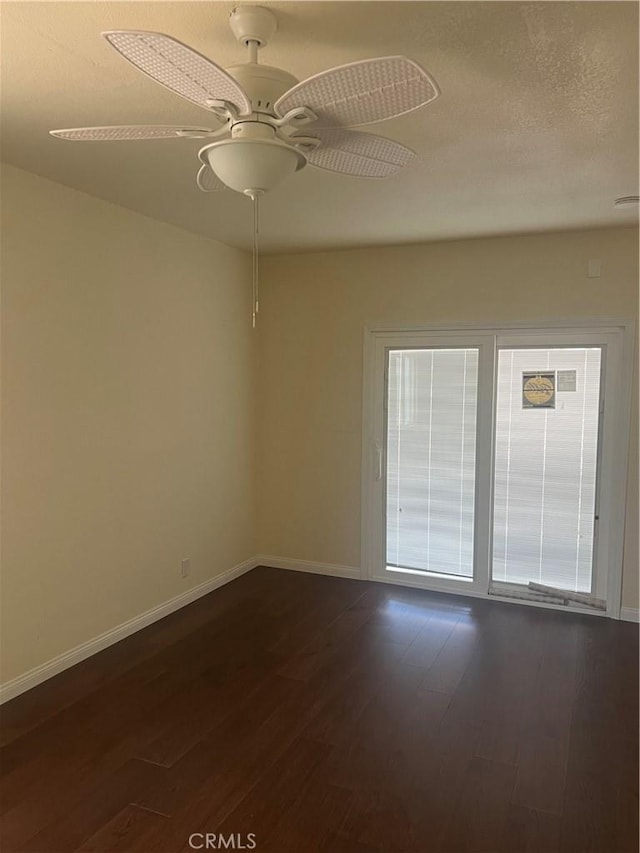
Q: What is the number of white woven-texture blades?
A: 5